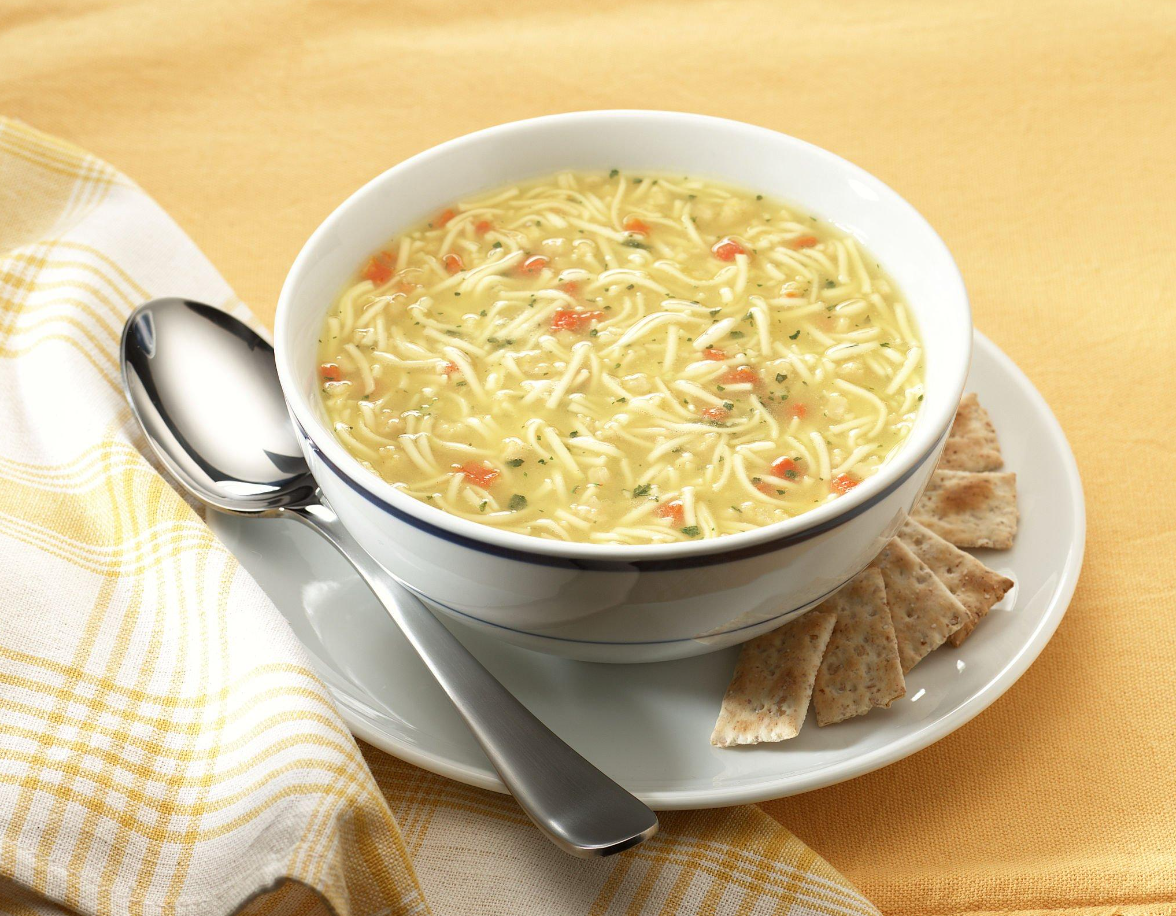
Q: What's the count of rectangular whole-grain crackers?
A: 6